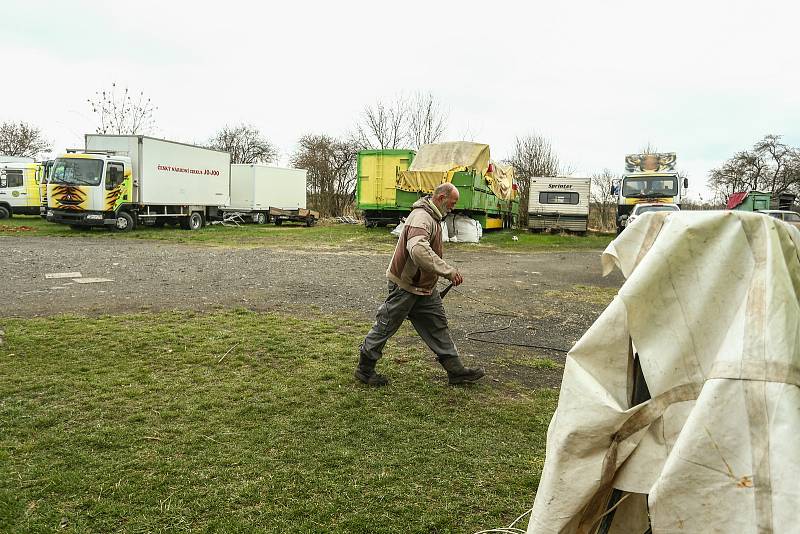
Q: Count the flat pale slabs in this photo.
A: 2